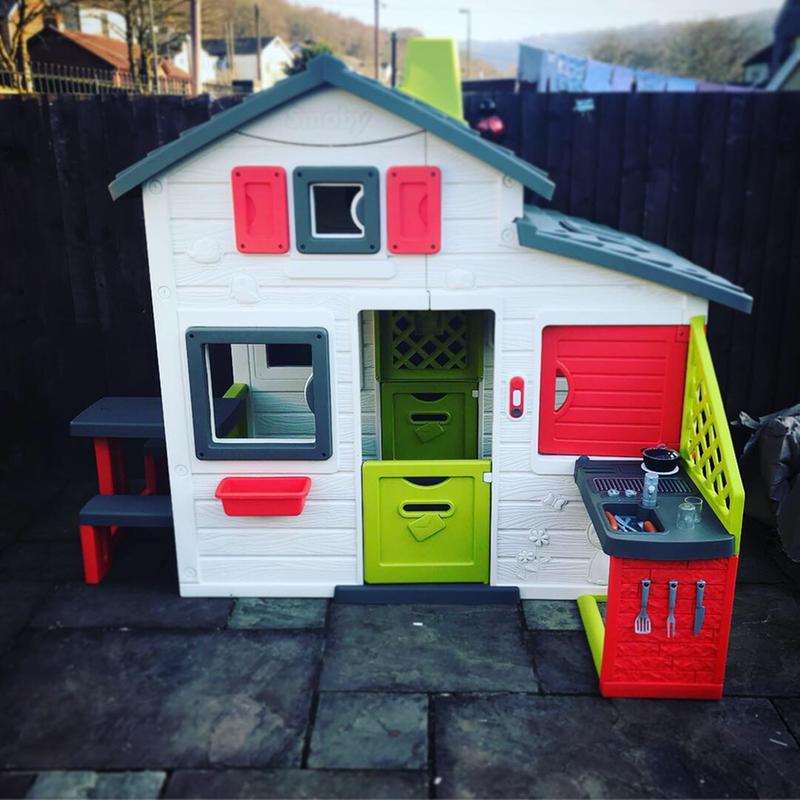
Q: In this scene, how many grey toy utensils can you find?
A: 3